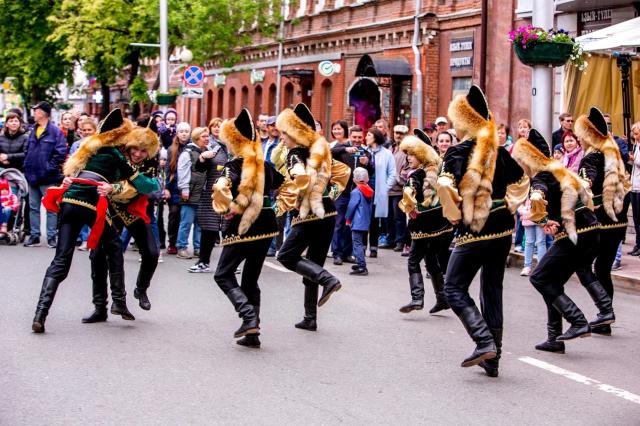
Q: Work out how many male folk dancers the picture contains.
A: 8